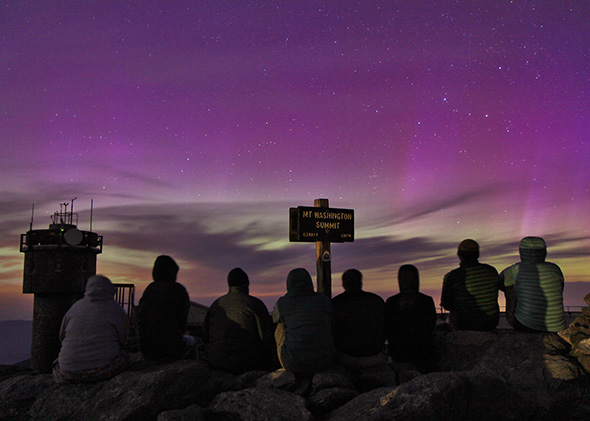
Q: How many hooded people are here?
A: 5